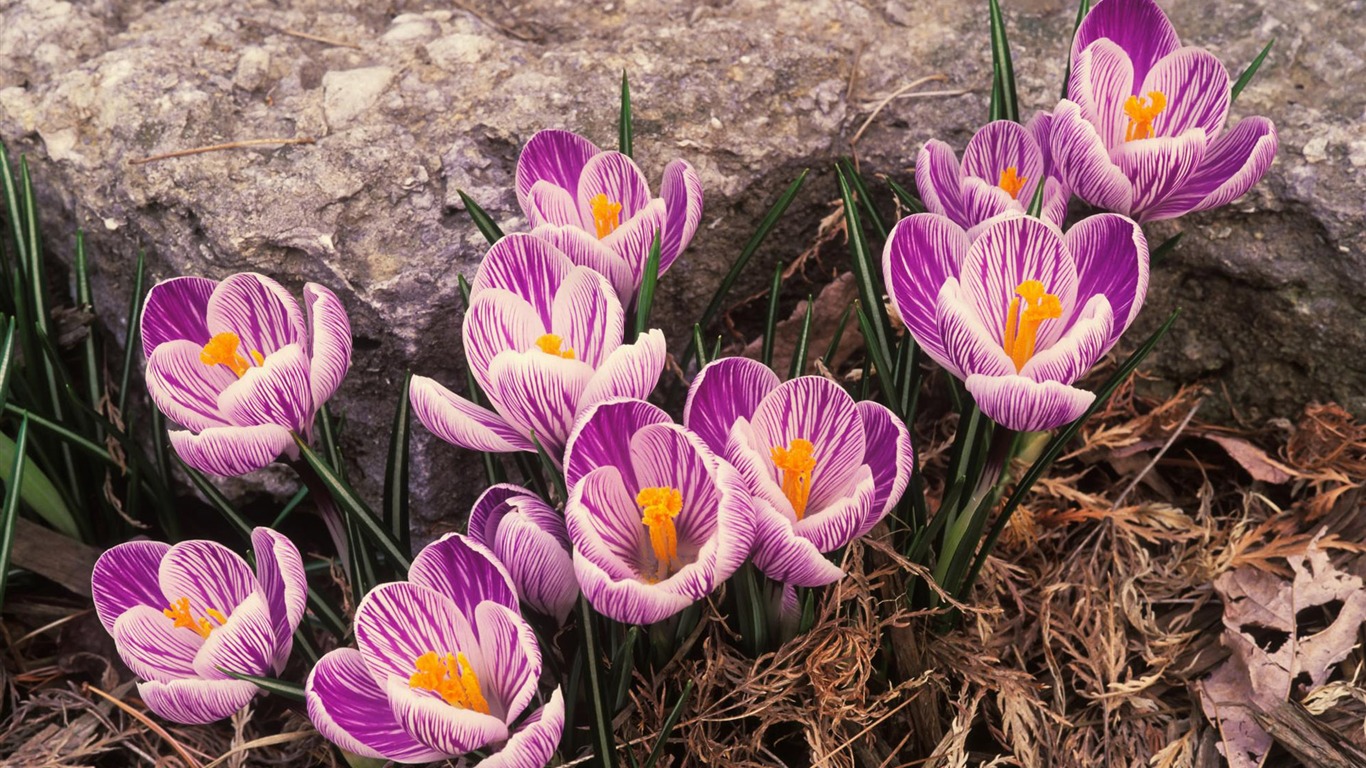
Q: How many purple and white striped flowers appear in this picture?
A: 11